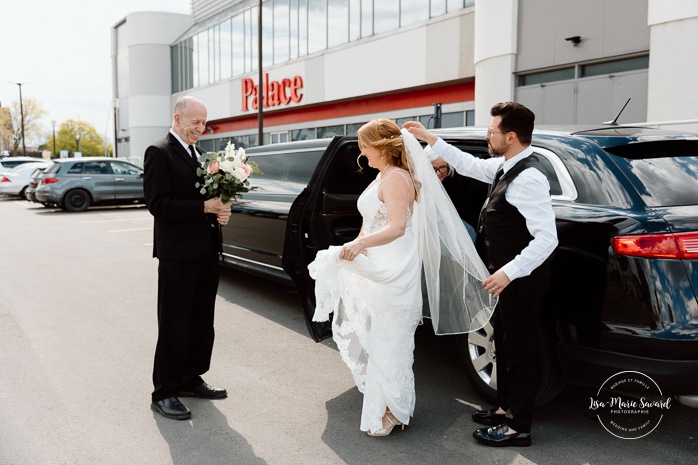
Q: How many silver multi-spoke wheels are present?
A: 1